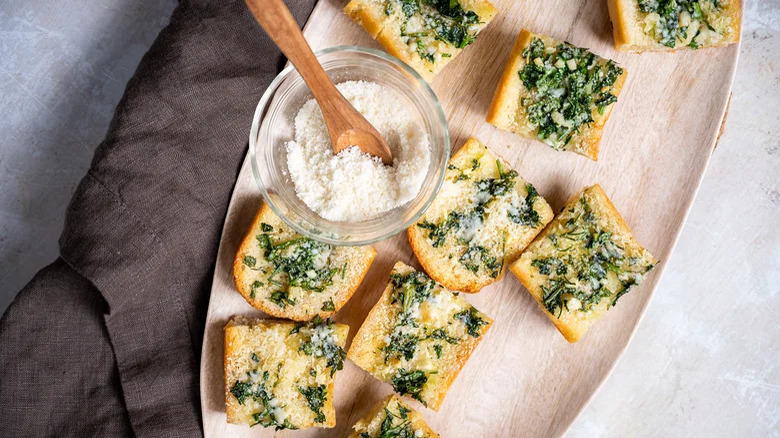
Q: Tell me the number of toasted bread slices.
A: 9